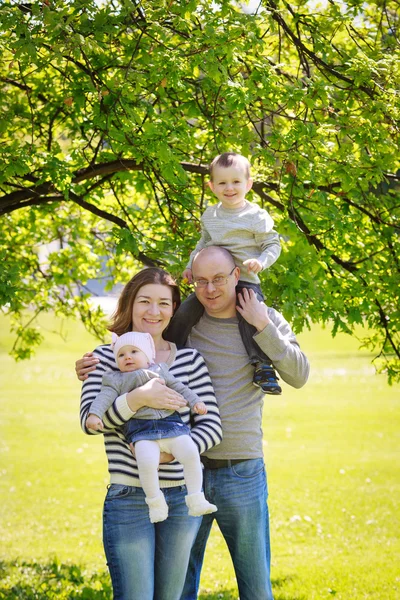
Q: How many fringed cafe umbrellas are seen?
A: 0